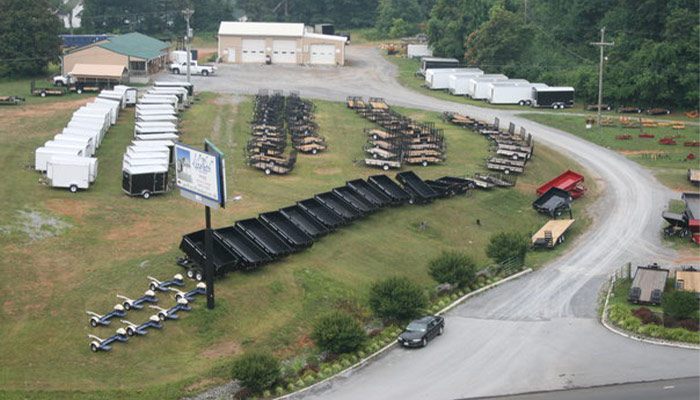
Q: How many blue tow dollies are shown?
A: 7